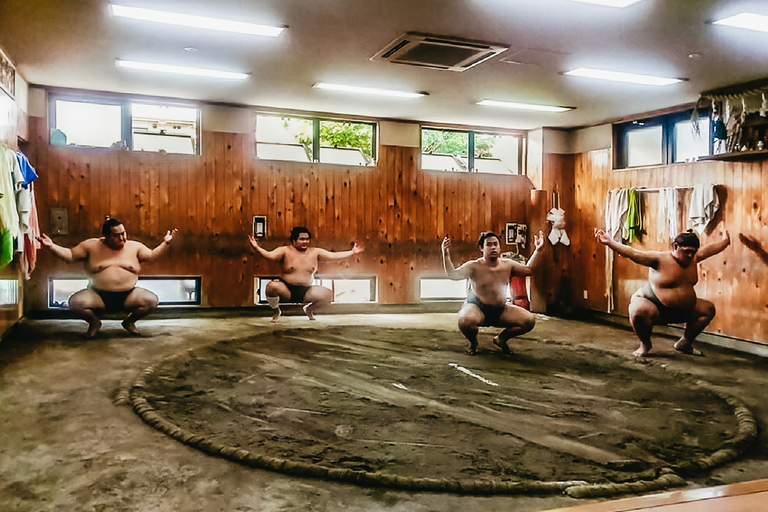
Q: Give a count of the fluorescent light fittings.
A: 7